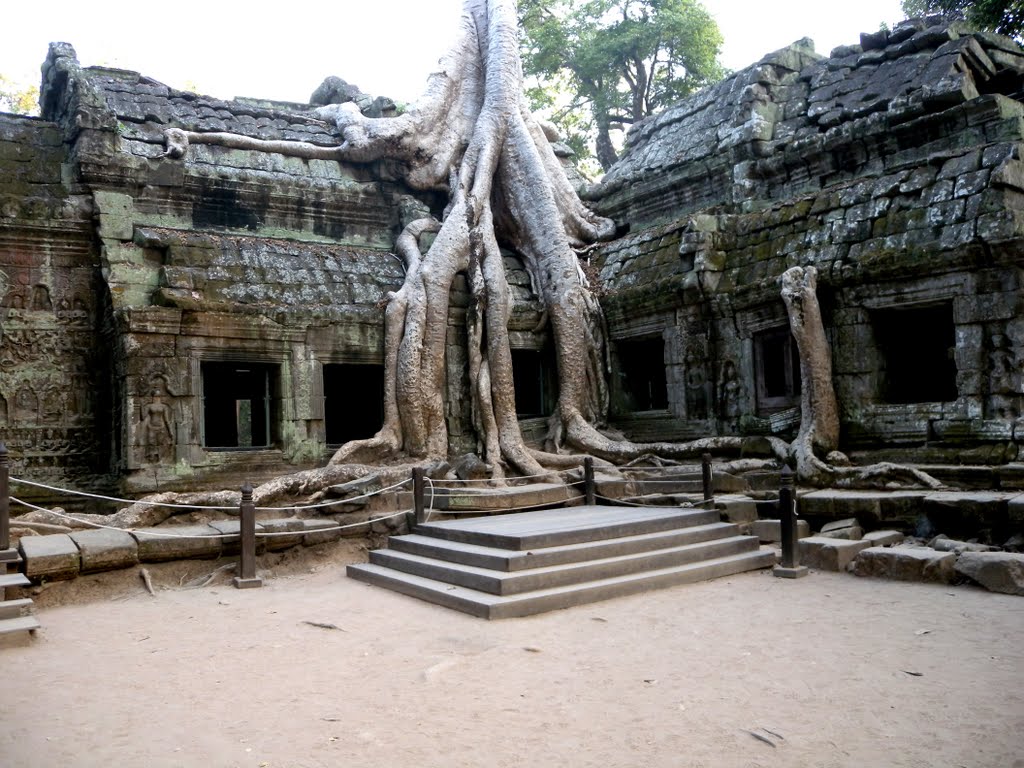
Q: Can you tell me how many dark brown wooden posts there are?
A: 6